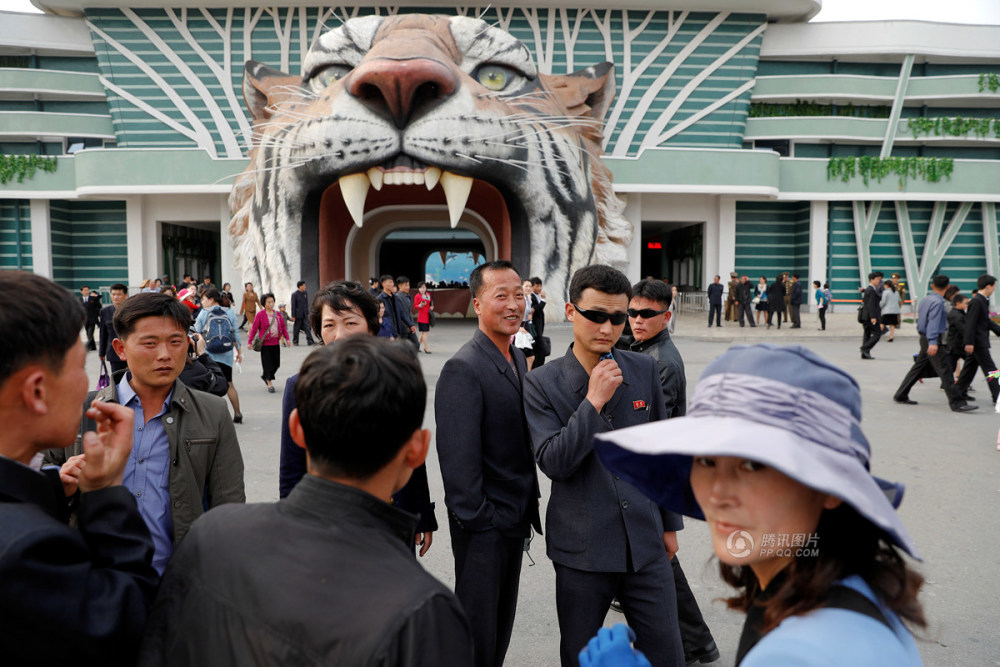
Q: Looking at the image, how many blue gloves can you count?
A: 1